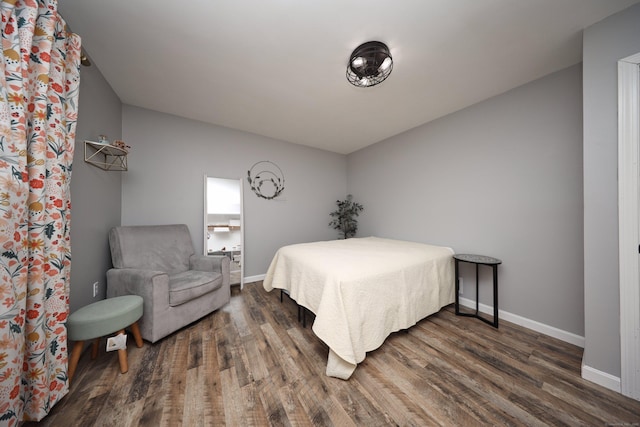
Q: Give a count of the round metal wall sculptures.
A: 1